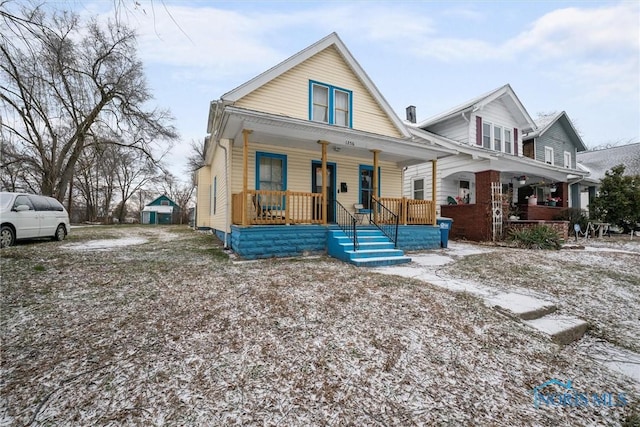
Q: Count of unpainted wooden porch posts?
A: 4